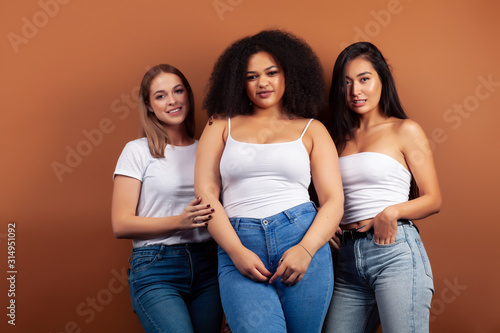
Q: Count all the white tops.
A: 3